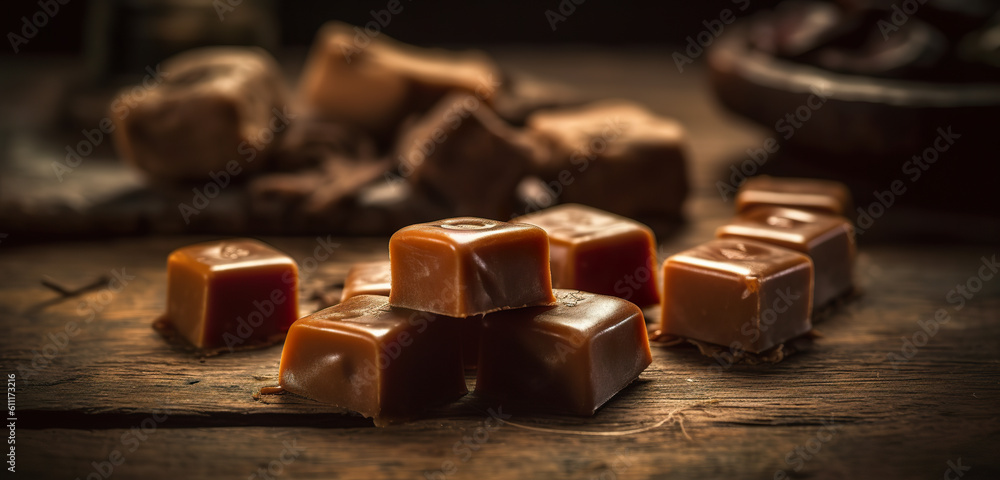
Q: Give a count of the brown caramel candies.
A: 9